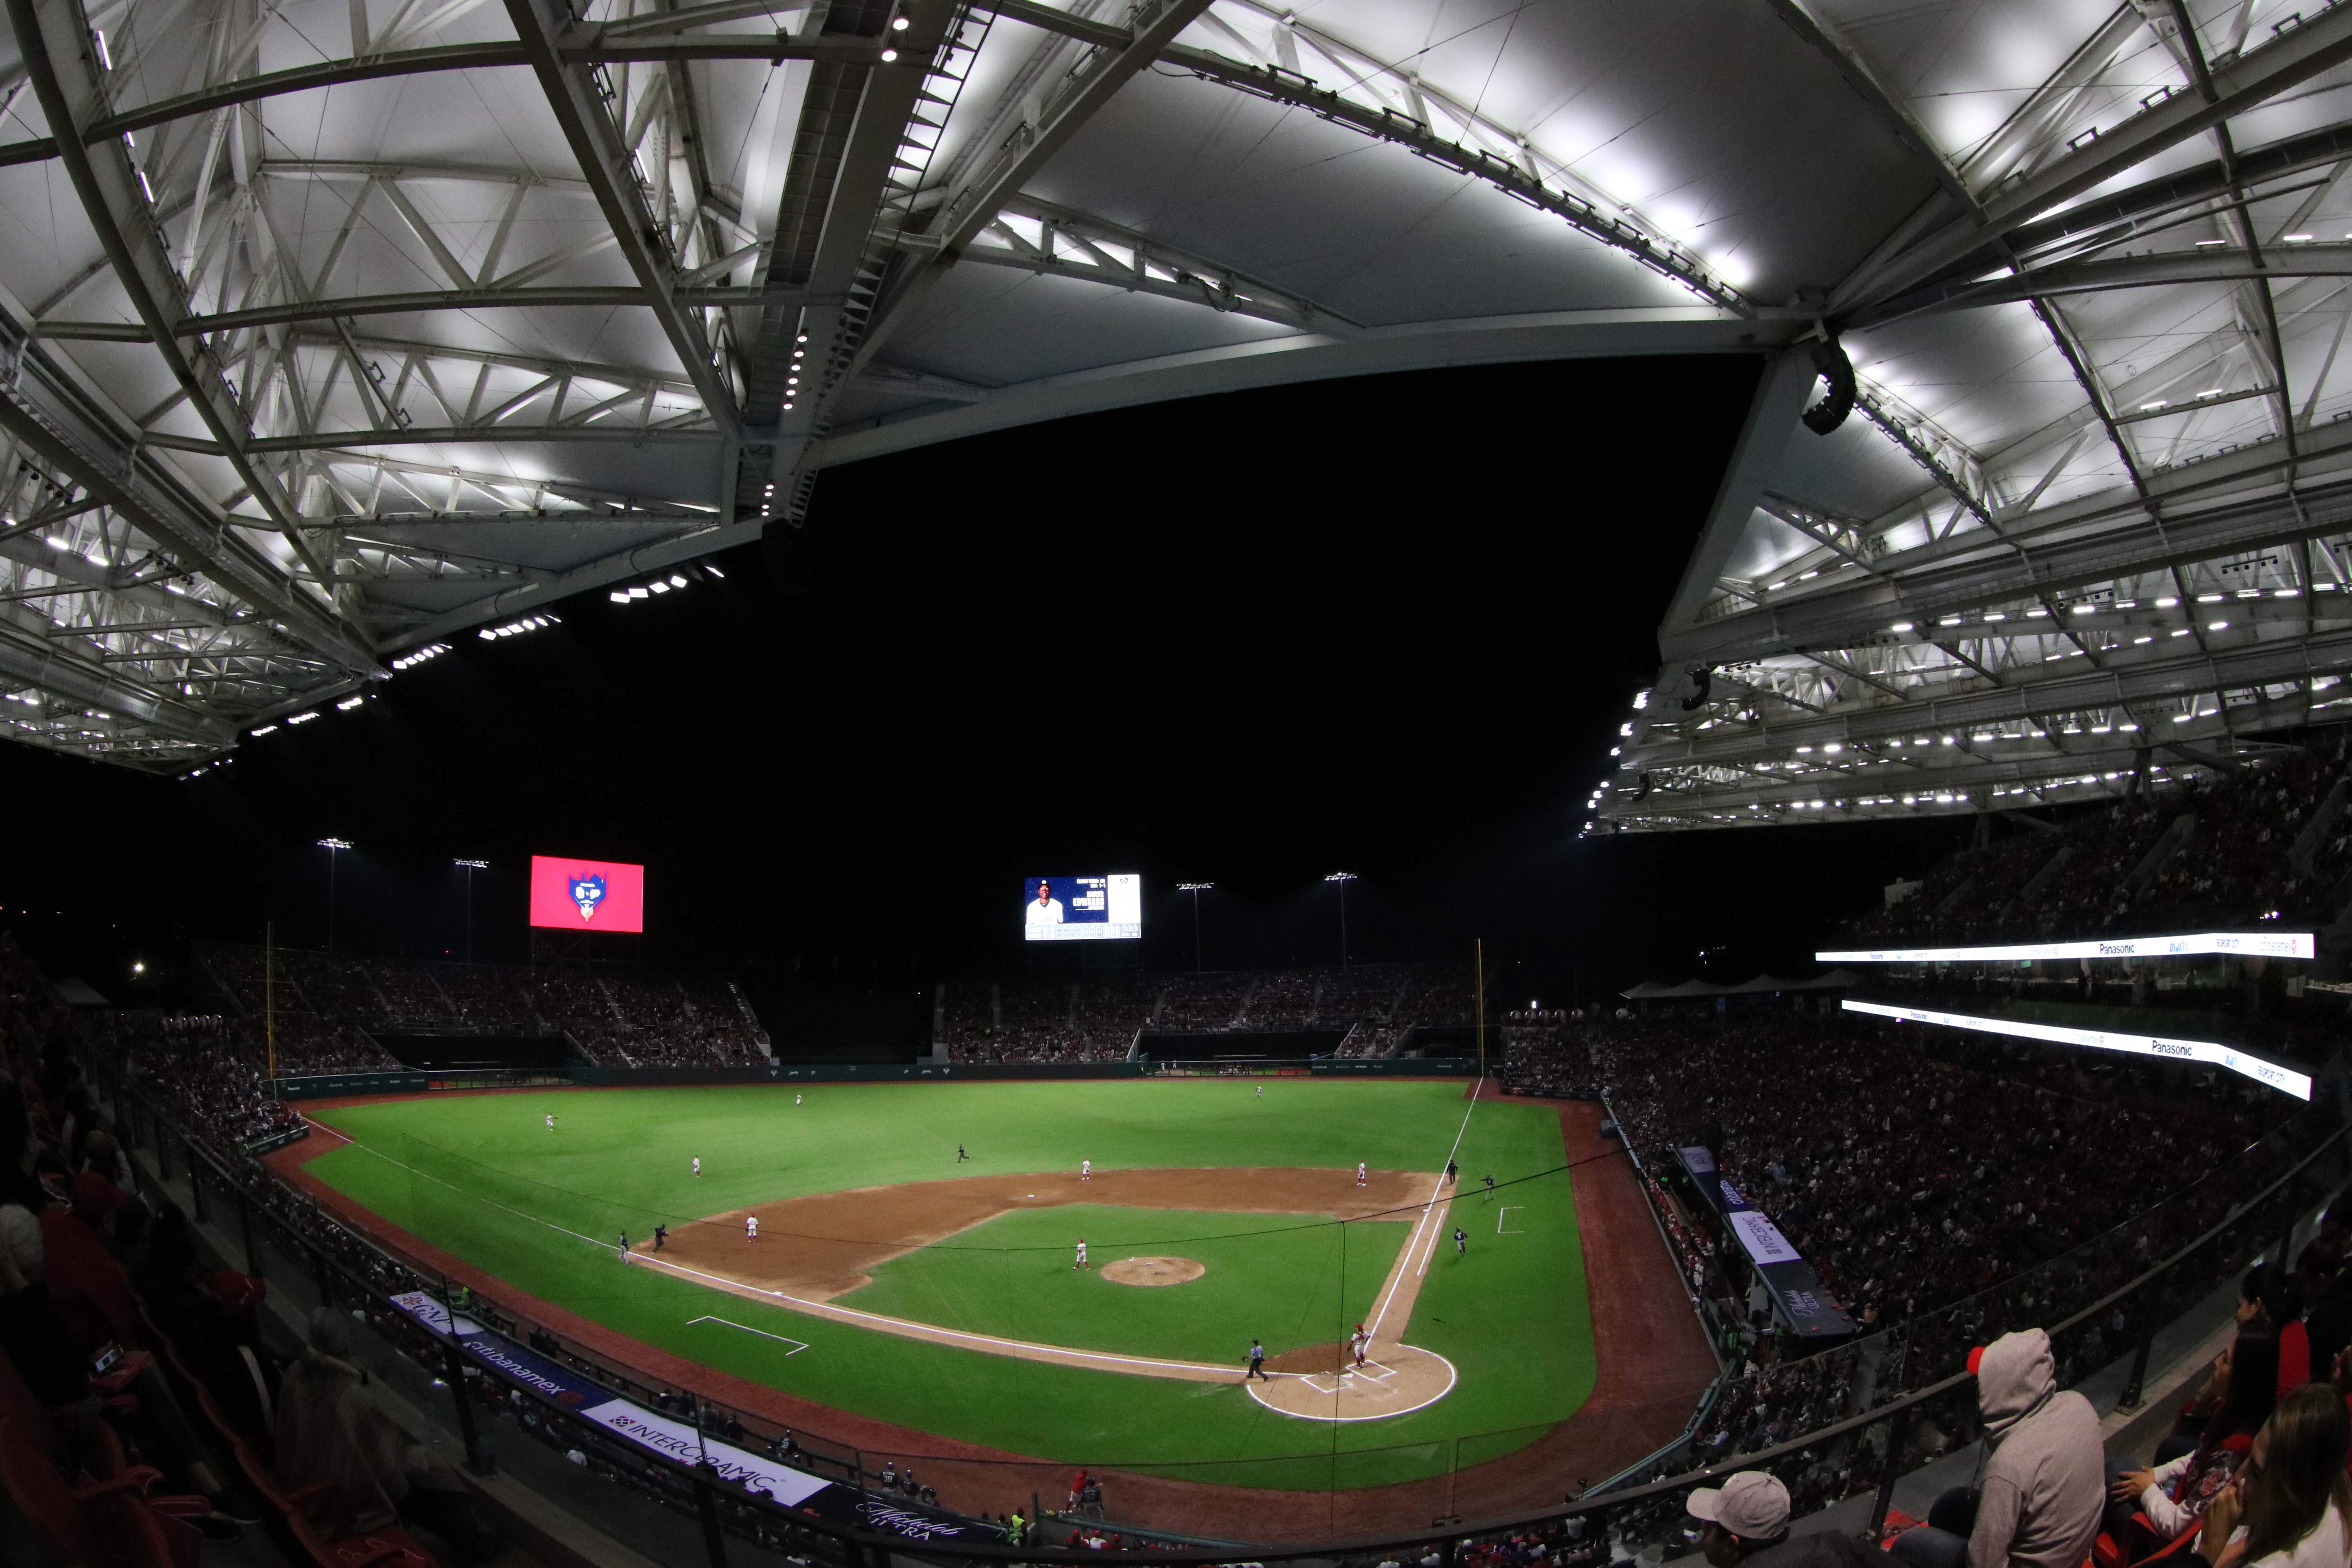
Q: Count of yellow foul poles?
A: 2